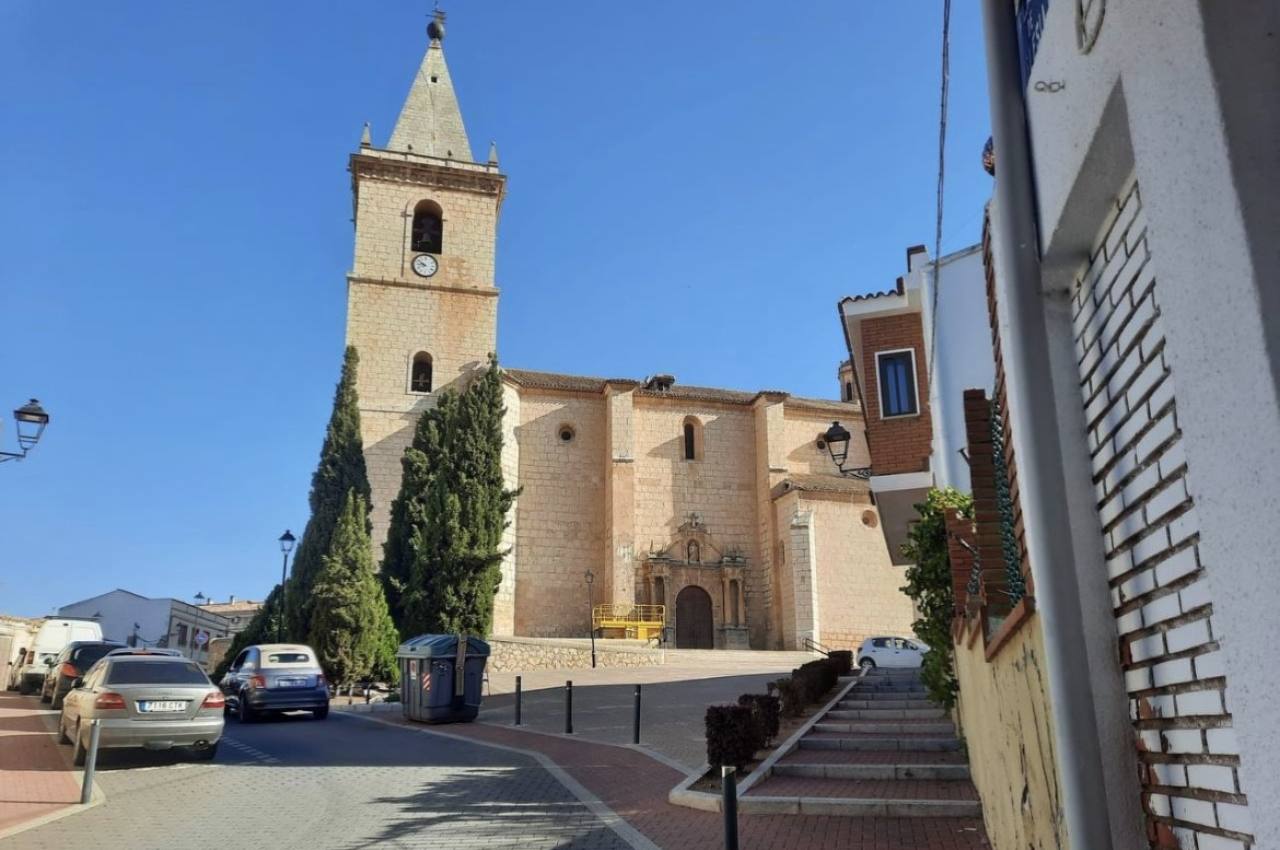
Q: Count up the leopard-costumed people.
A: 0